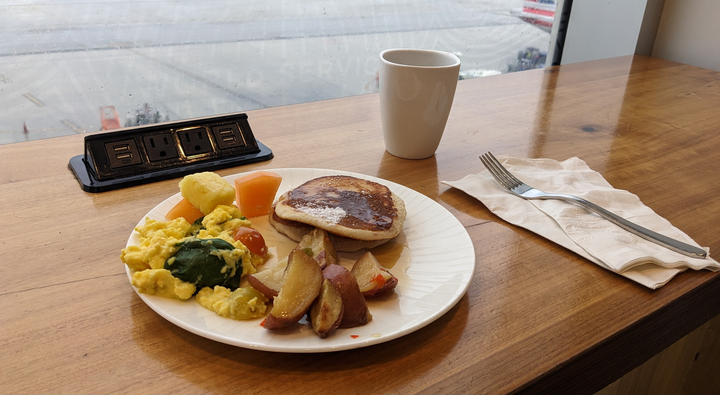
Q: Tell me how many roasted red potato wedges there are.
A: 6